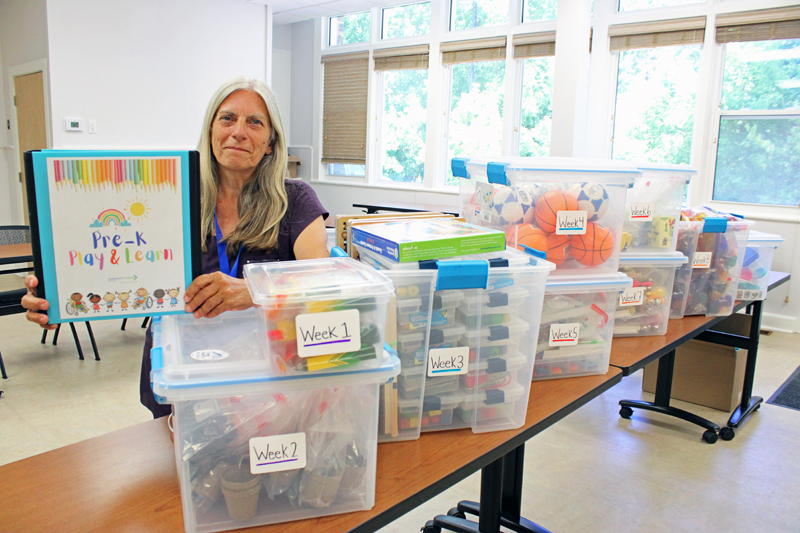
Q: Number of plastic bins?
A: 9